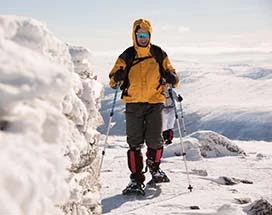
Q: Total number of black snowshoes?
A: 2